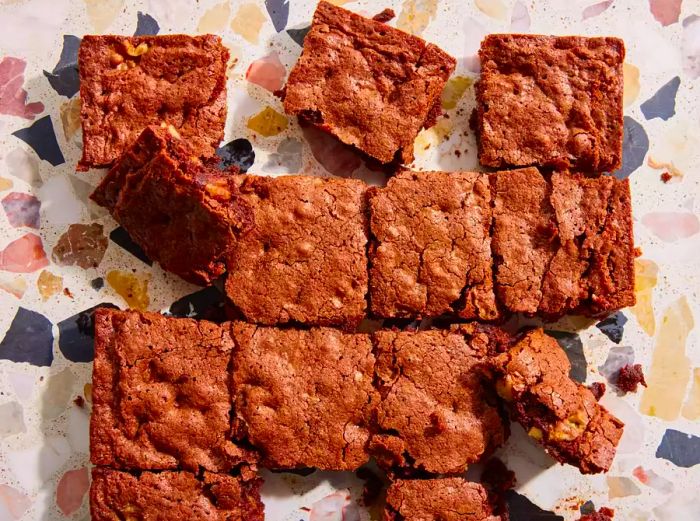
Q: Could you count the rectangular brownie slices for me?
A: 13